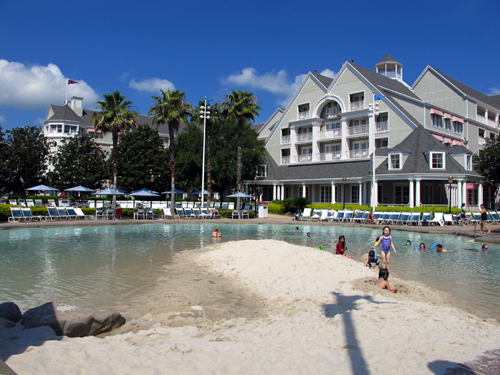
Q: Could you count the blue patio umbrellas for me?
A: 9